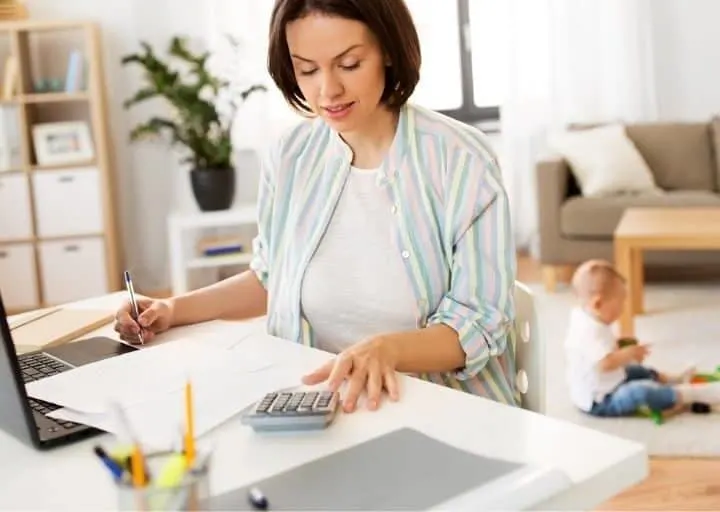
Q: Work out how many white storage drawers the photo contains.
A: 4